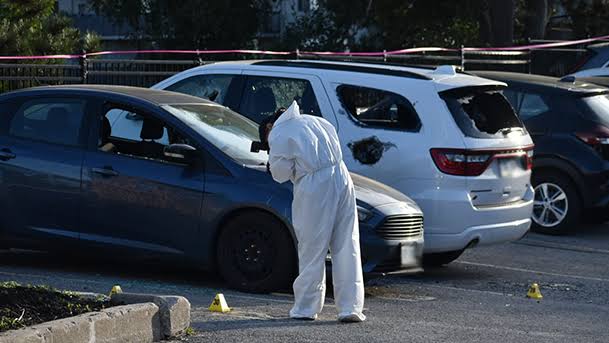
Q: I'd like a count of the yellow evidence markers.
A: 3